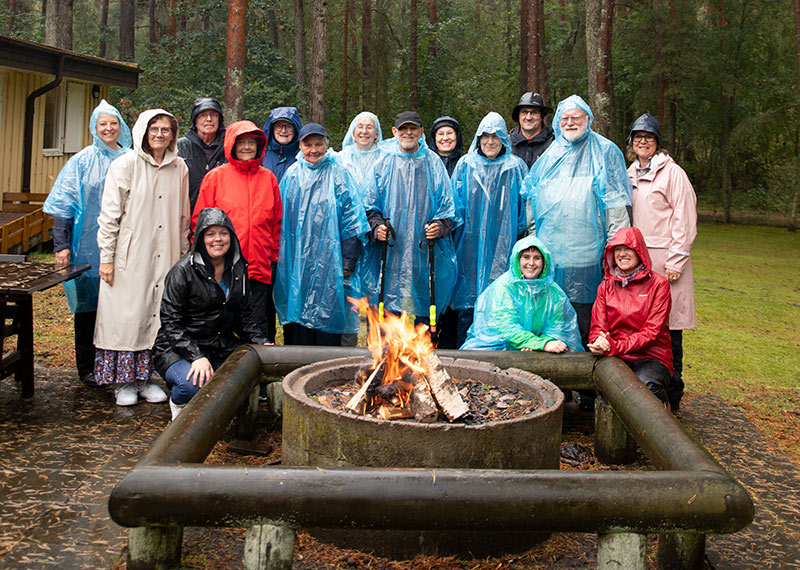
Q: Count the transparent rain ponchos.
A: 7